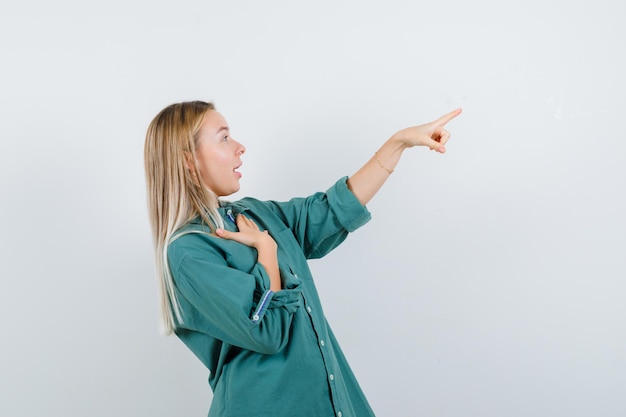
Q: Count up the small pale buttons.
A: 7